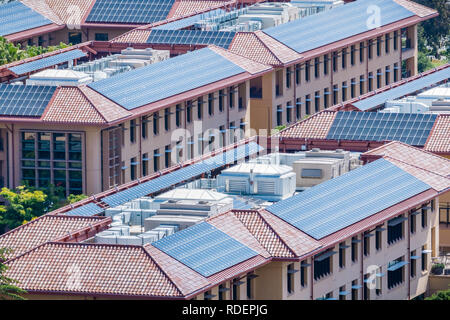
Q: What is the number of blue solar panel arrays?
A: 14